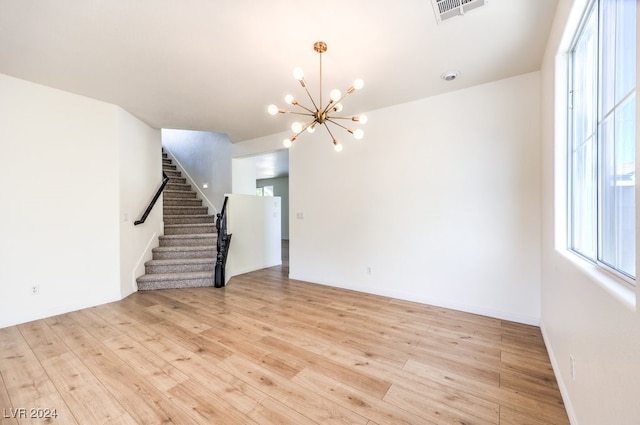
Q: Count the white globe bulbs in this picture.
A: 12